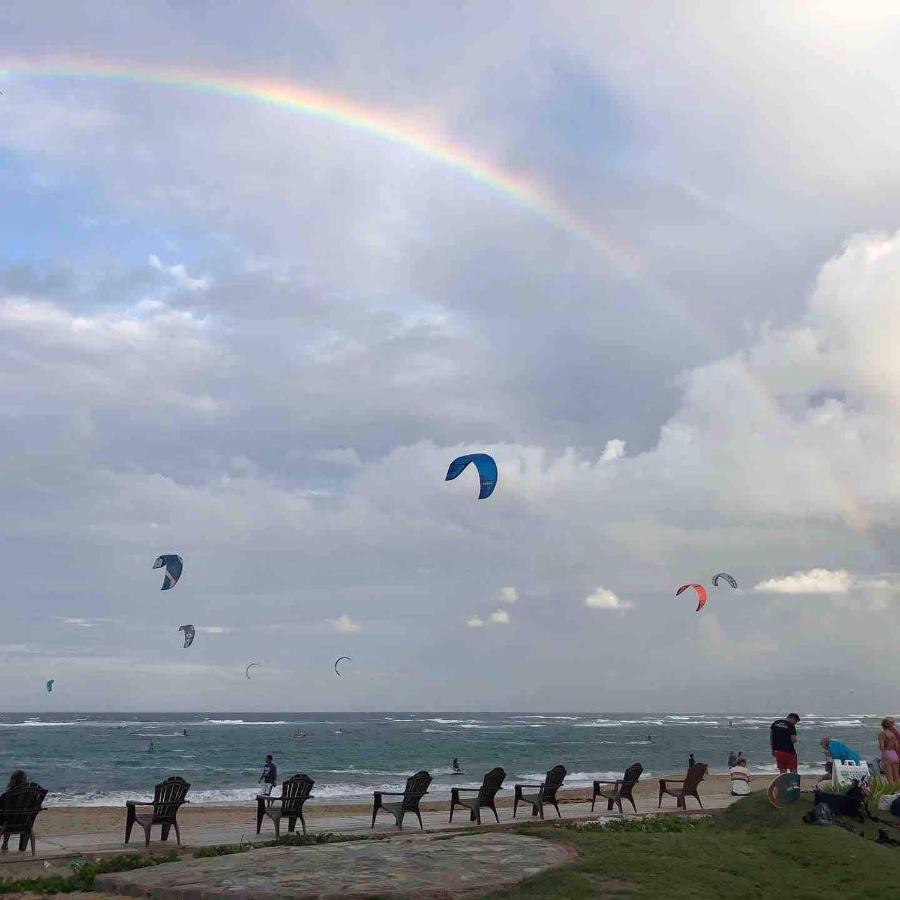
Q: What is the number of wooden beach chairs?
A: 8